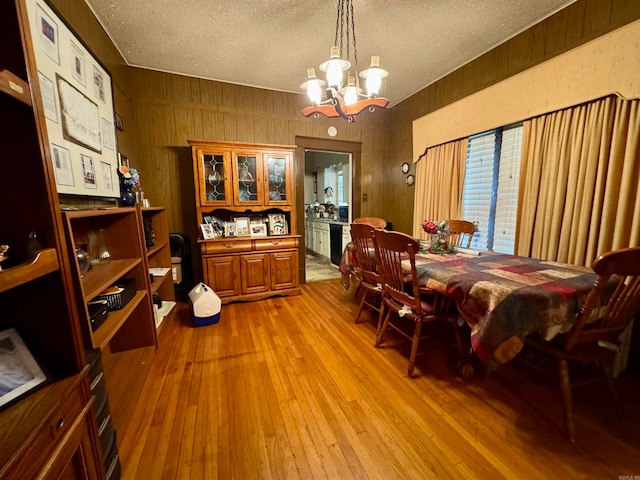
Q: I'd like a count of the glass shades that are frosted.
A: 4